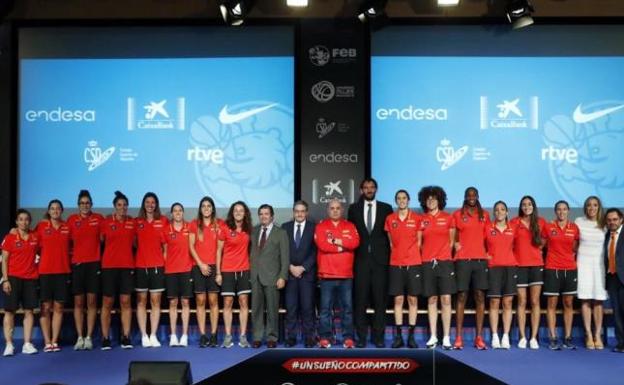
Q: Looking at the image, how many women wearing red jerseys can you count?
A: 14